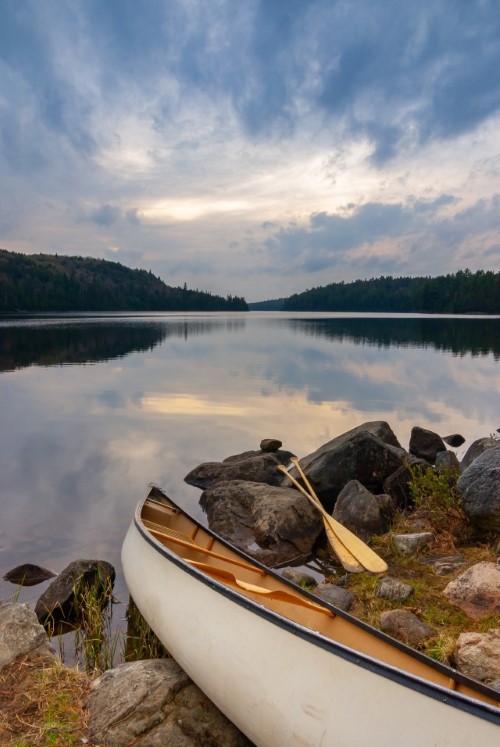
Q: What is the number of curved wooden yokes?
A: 1